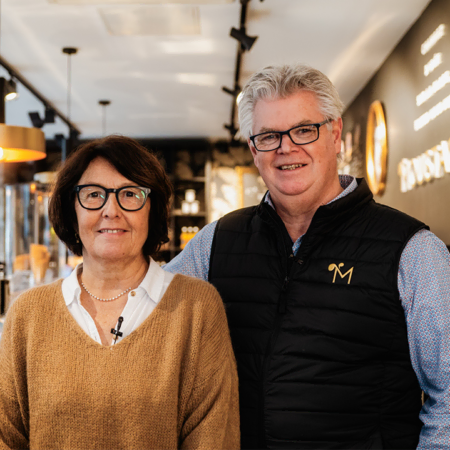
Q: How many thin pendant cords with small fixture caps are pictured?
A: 2